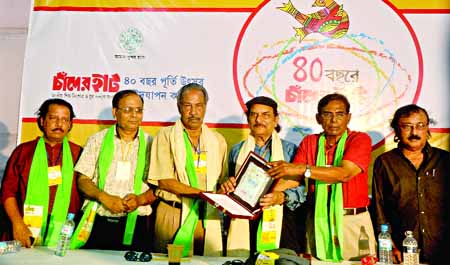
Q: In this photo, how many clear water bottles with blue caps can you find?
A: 2